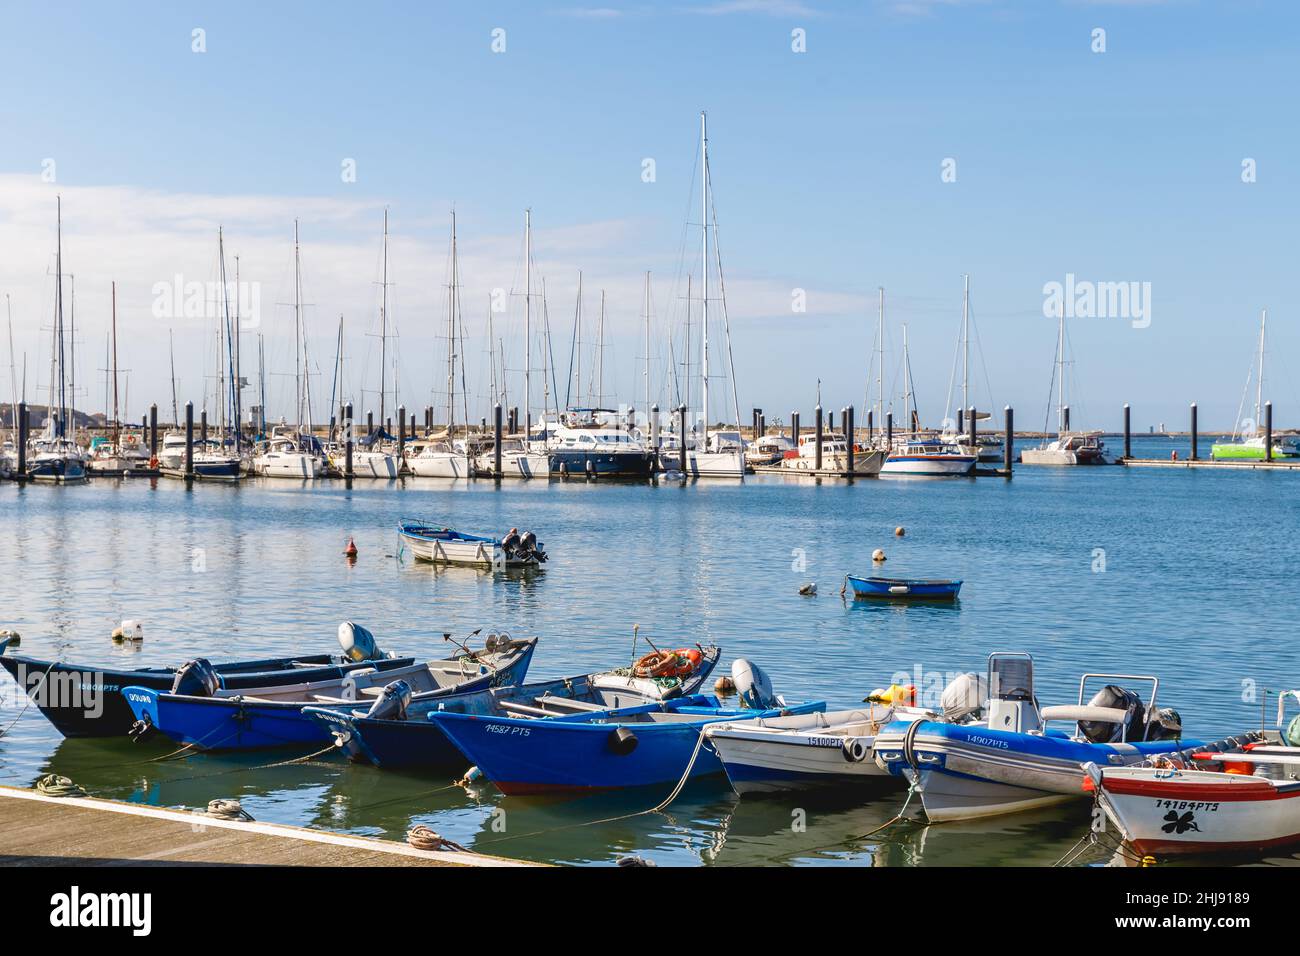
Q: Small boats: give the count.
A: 9